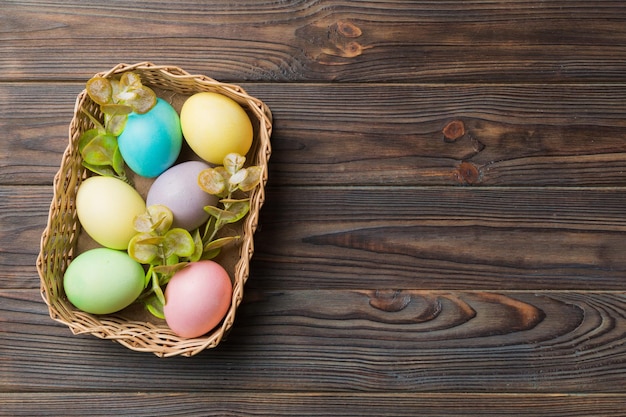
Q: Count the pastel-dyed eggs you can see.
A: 6